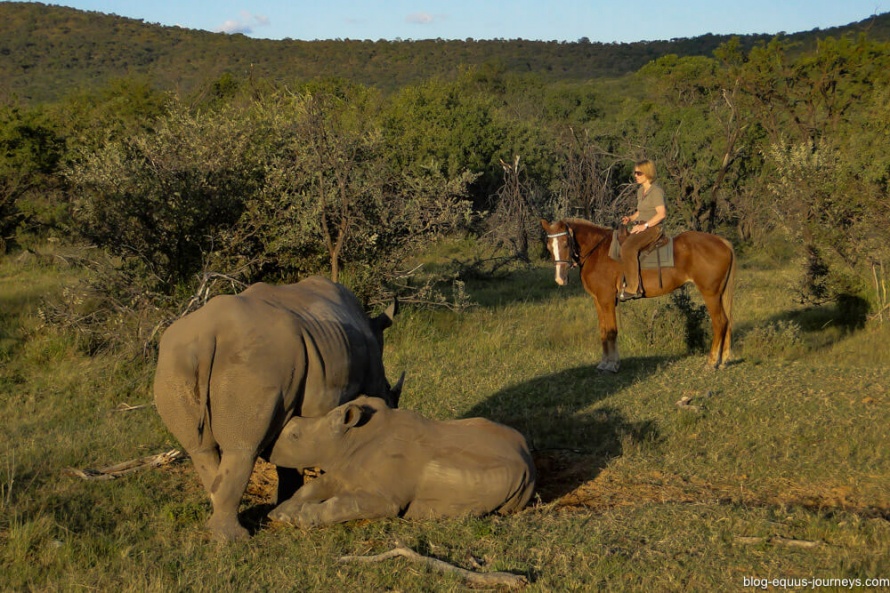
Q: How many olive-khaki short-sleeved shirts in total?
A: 1